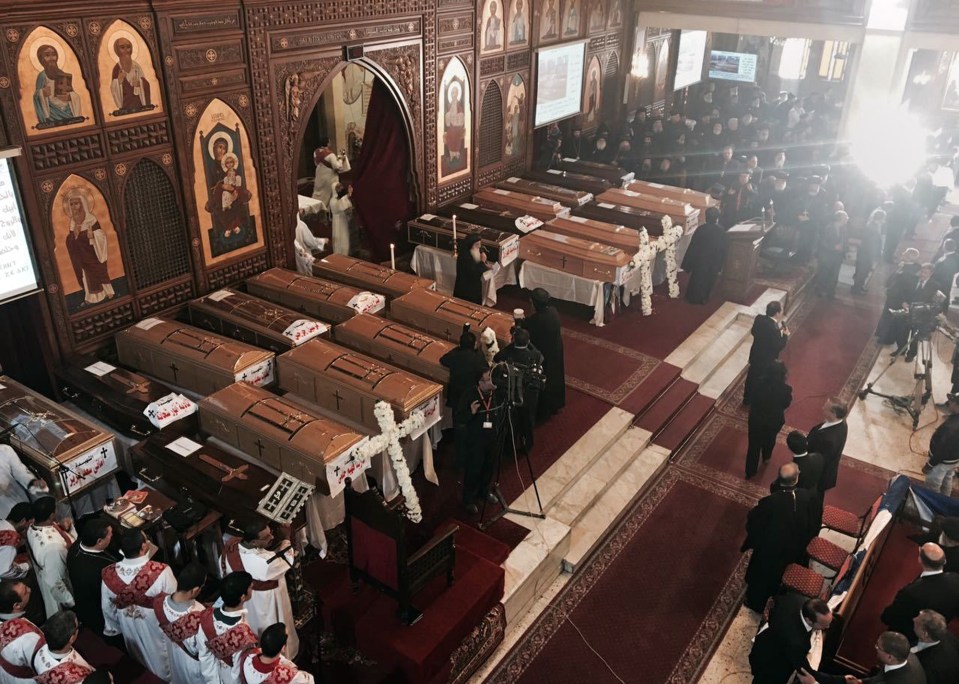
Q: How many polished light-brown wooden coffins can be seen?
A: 12